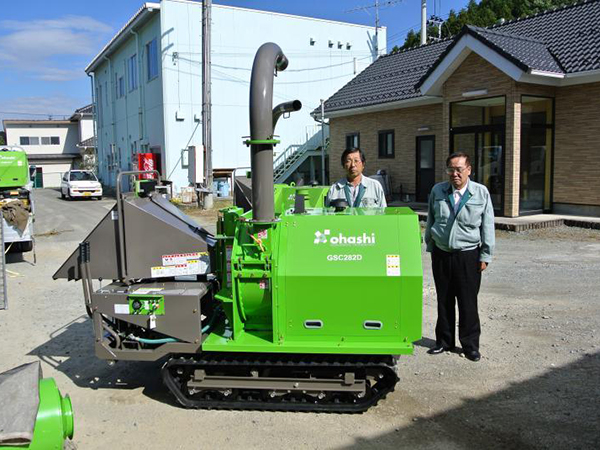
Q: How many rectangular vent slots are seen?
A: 2